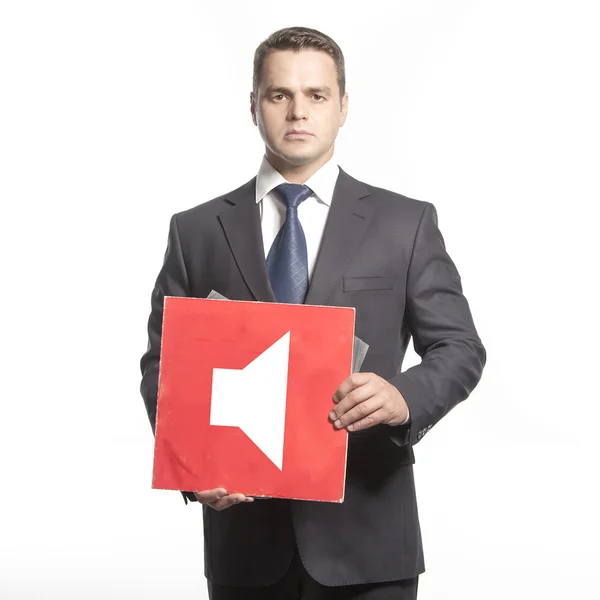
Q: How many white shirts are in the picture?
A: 1